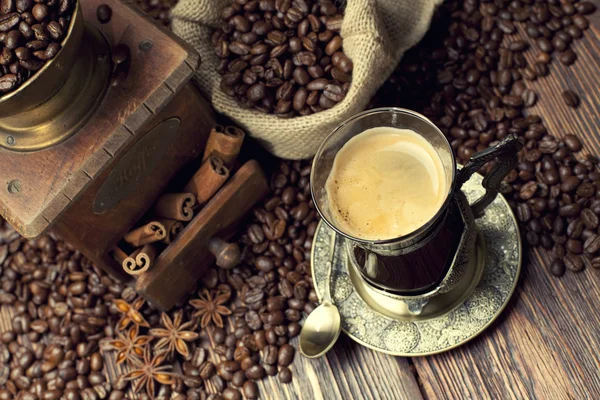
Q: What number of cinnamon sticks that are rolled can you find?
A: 6